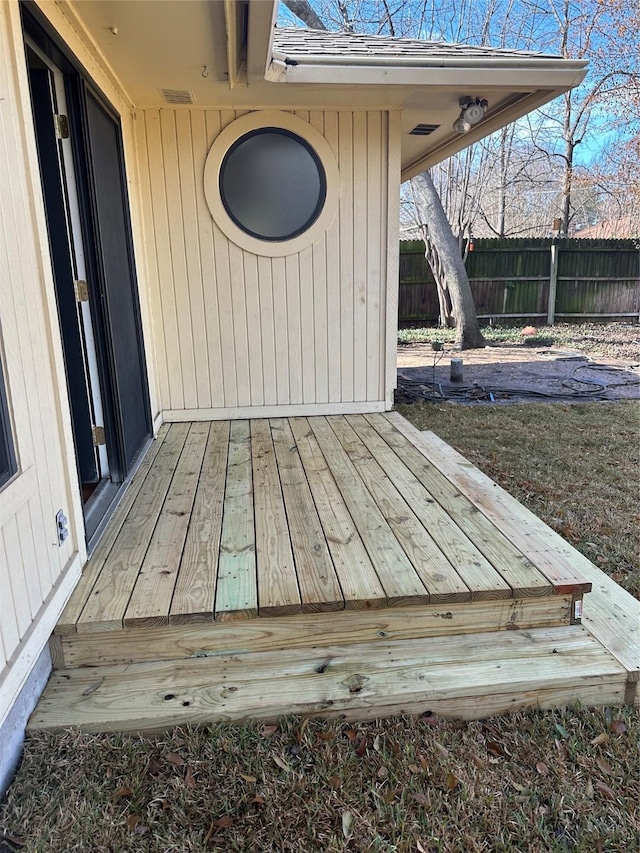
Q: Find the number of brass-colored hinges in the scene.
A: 3